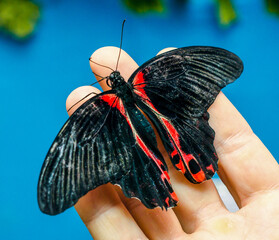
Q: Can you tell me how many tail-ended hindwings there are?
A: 2